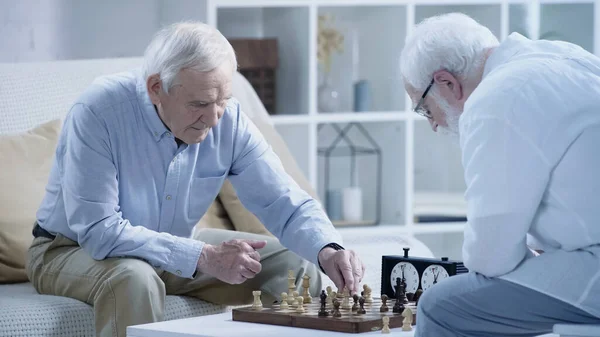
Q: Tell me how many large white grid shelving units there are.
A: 1